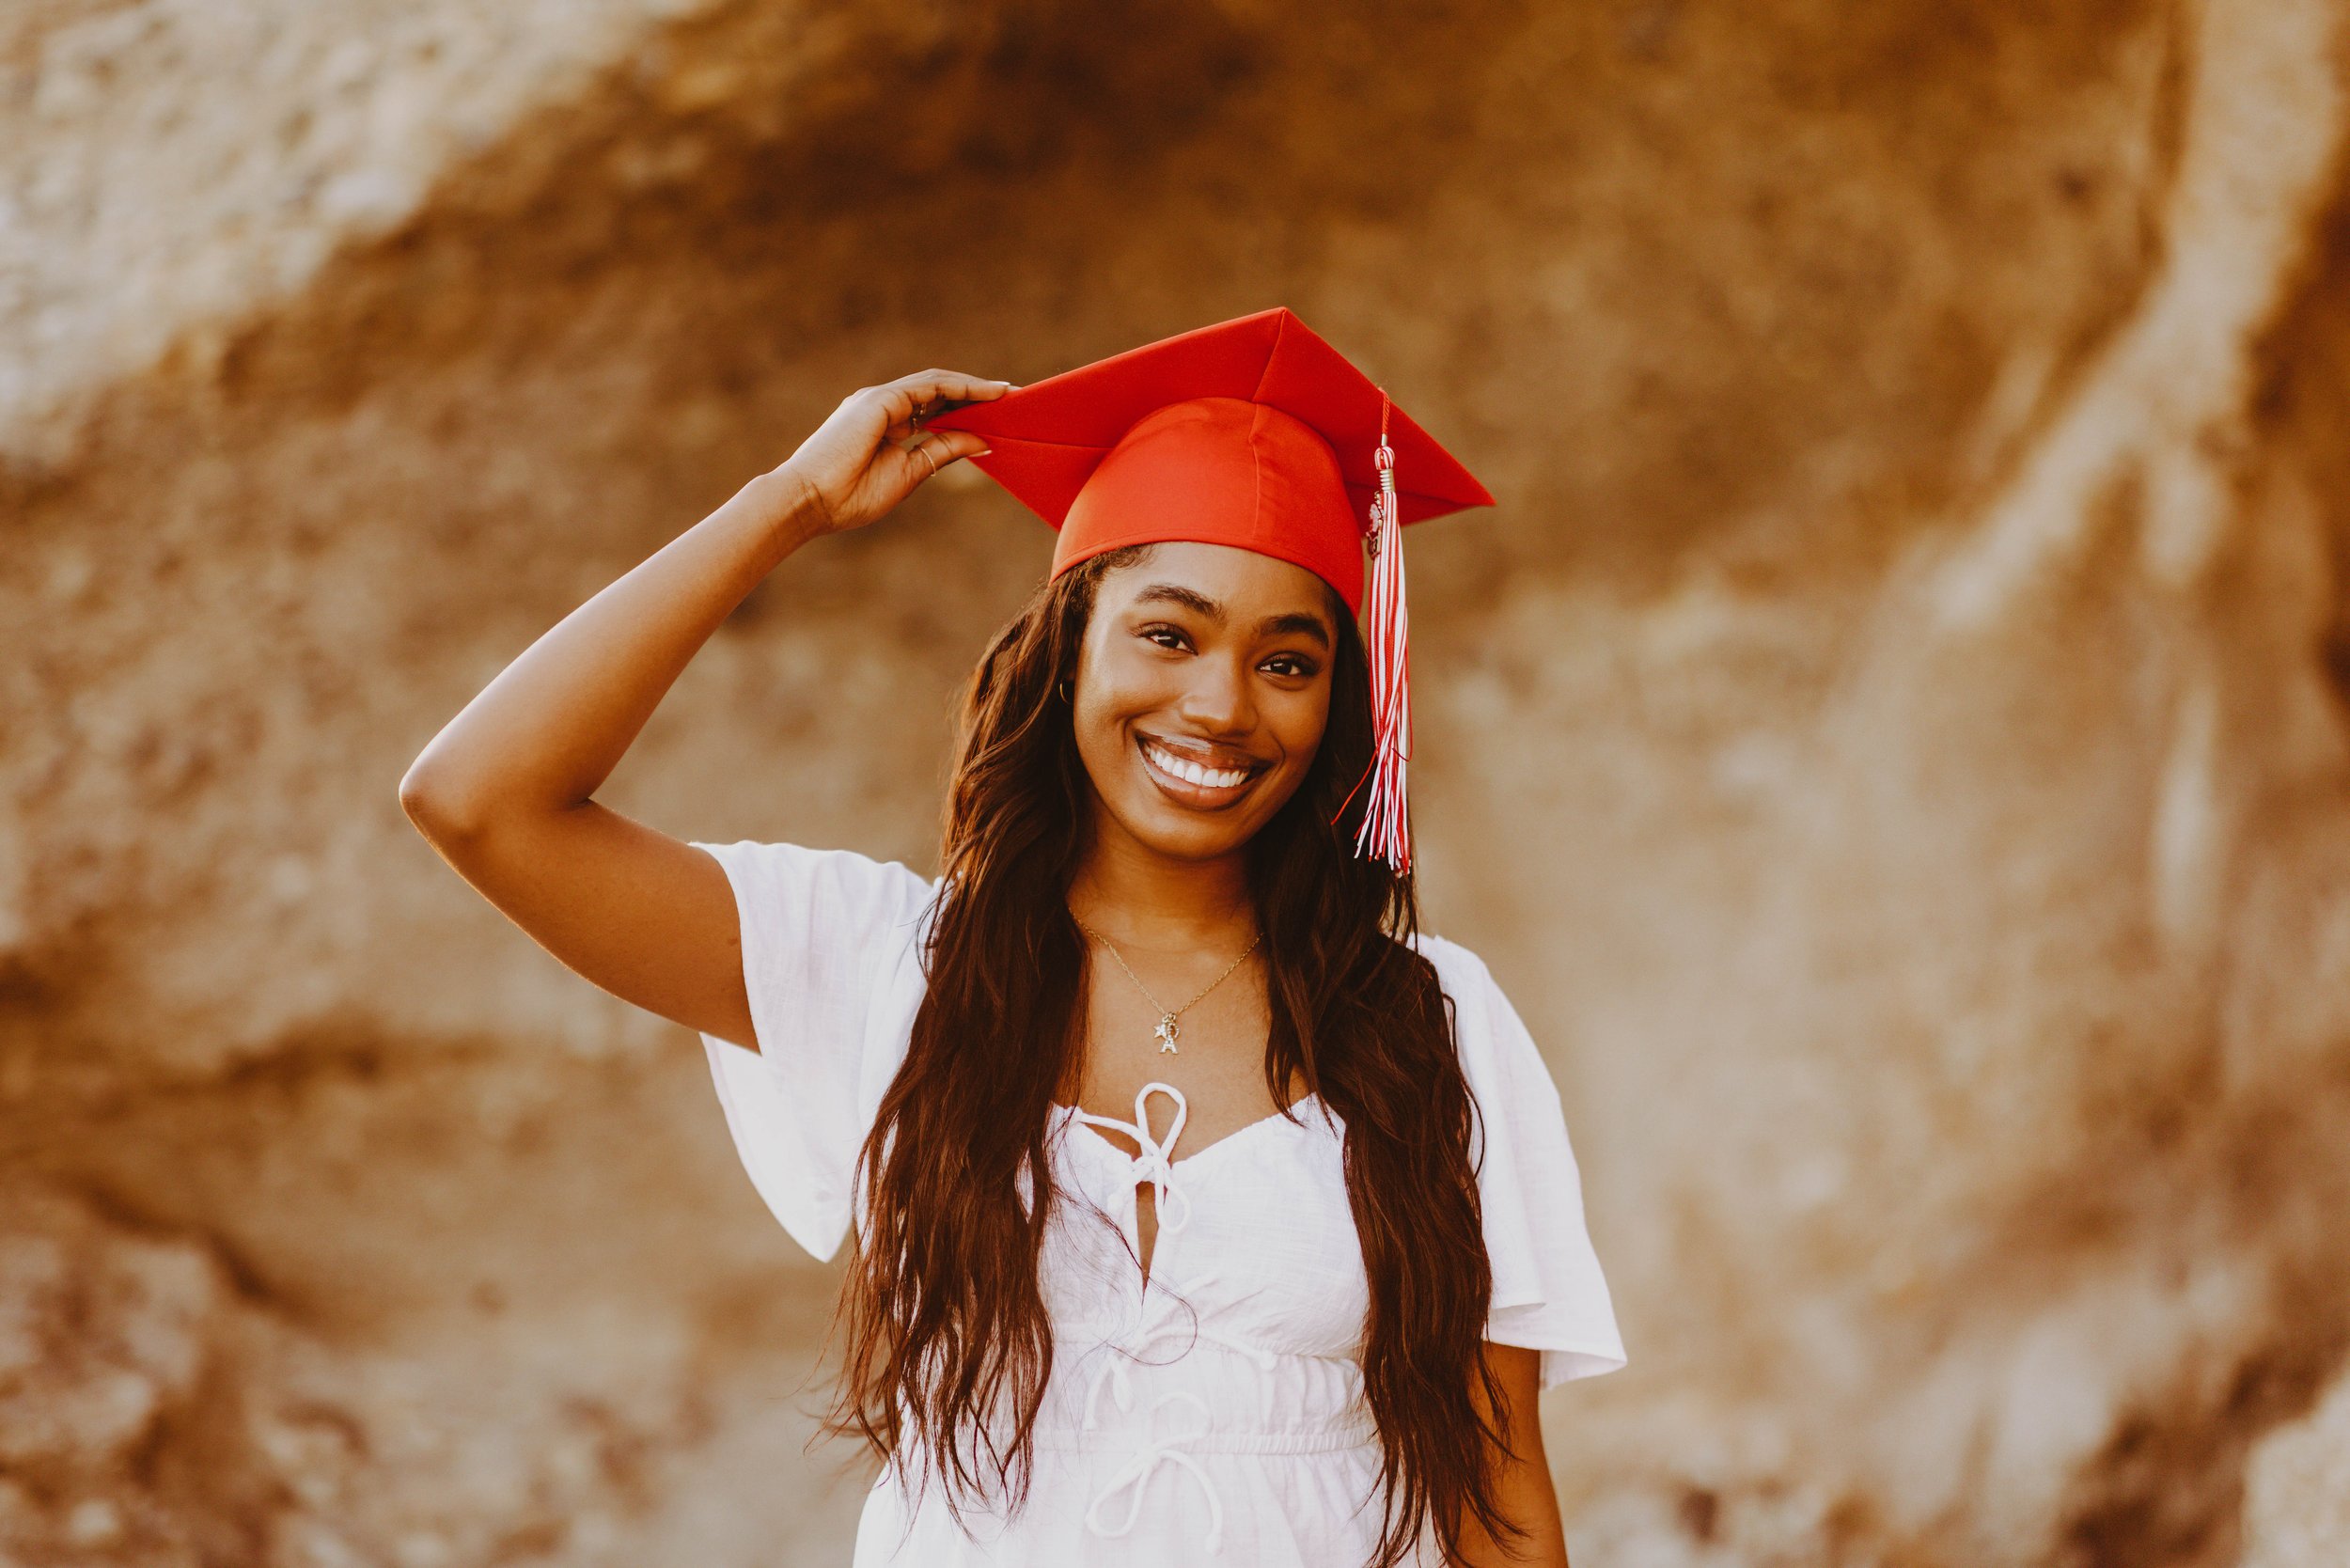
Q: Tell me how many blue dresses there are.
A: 0